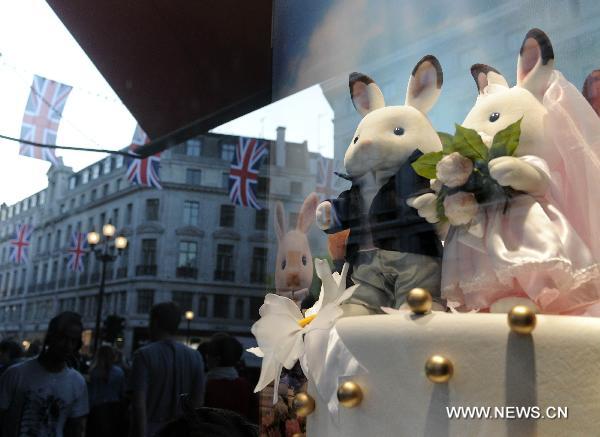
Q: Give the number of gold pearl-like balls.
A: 5